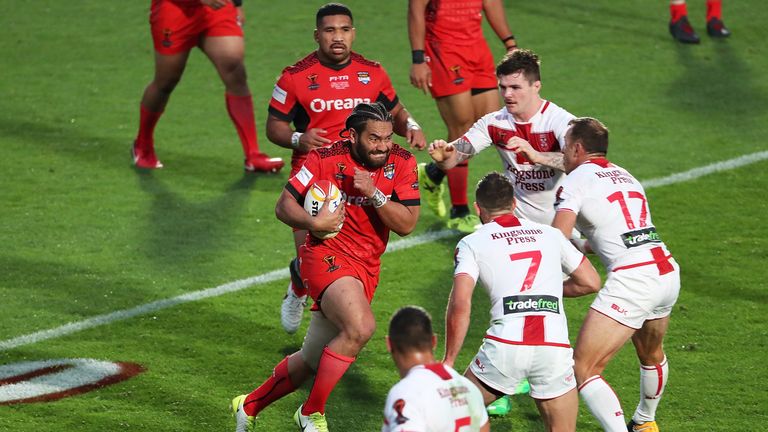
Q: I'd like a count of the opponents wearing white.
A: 4